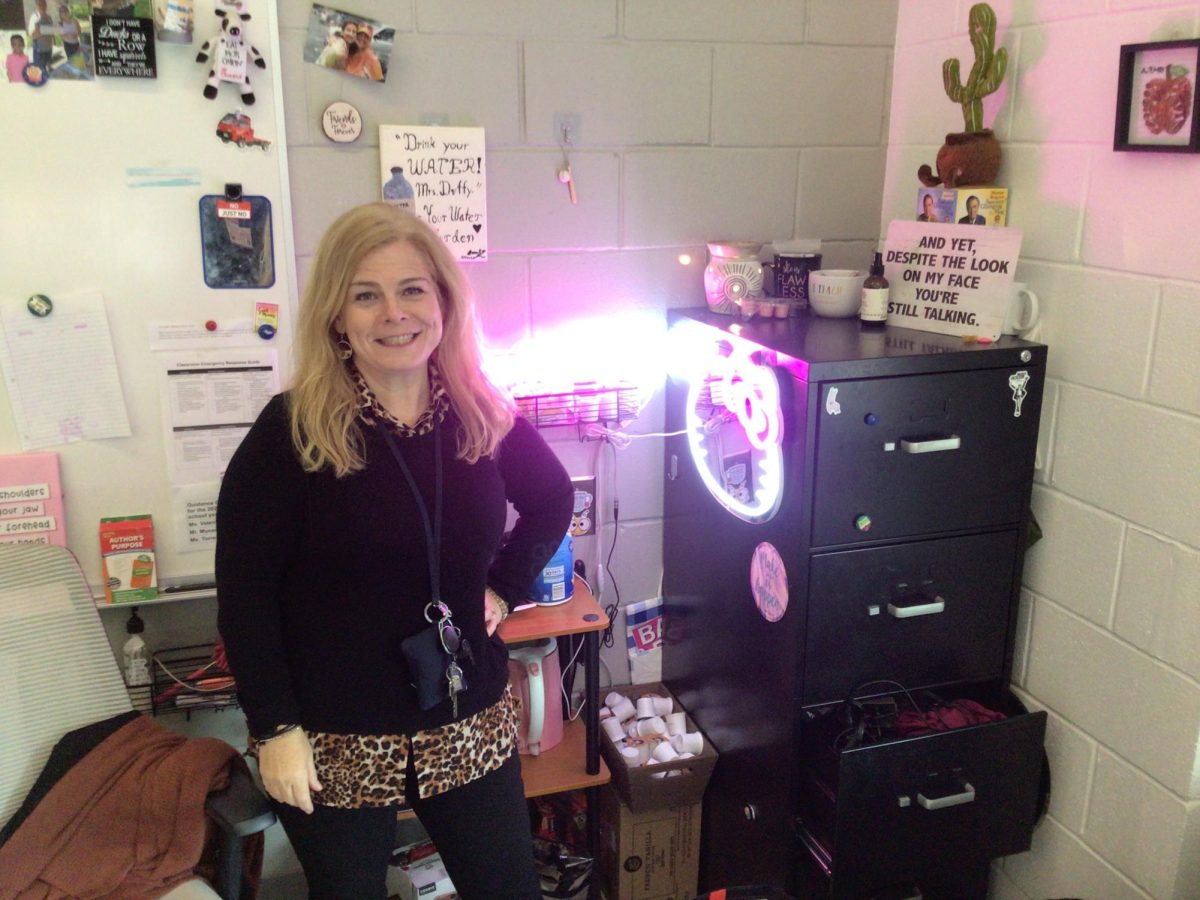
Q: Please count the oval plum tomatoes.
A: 0